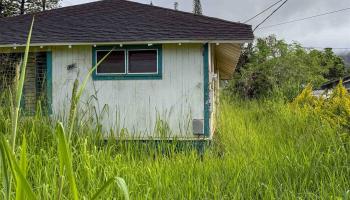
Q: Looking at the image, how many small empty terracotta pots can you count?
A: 0